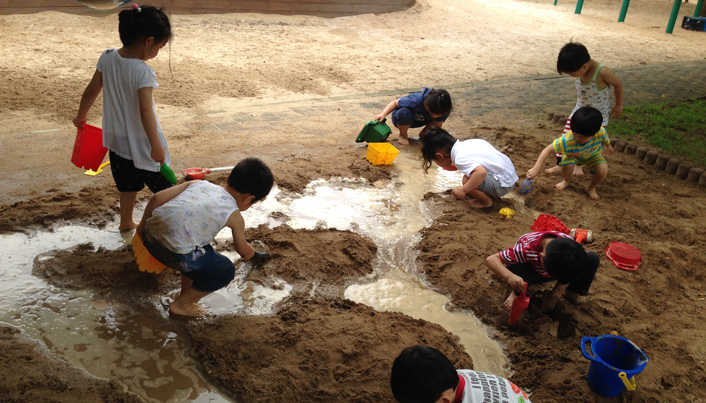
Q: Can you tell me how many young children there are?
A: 8